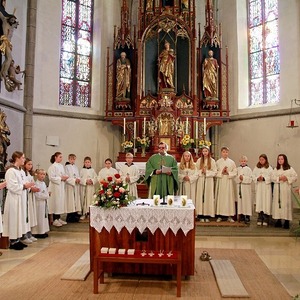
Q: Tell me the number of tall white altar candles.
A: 6